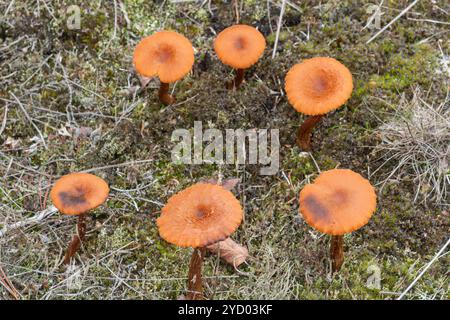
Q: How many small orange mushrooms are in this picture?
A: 6